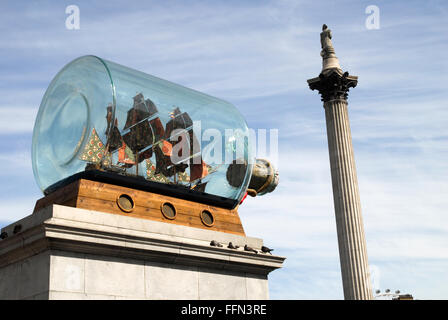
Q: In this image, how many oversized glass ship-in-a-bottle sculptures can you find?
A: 1